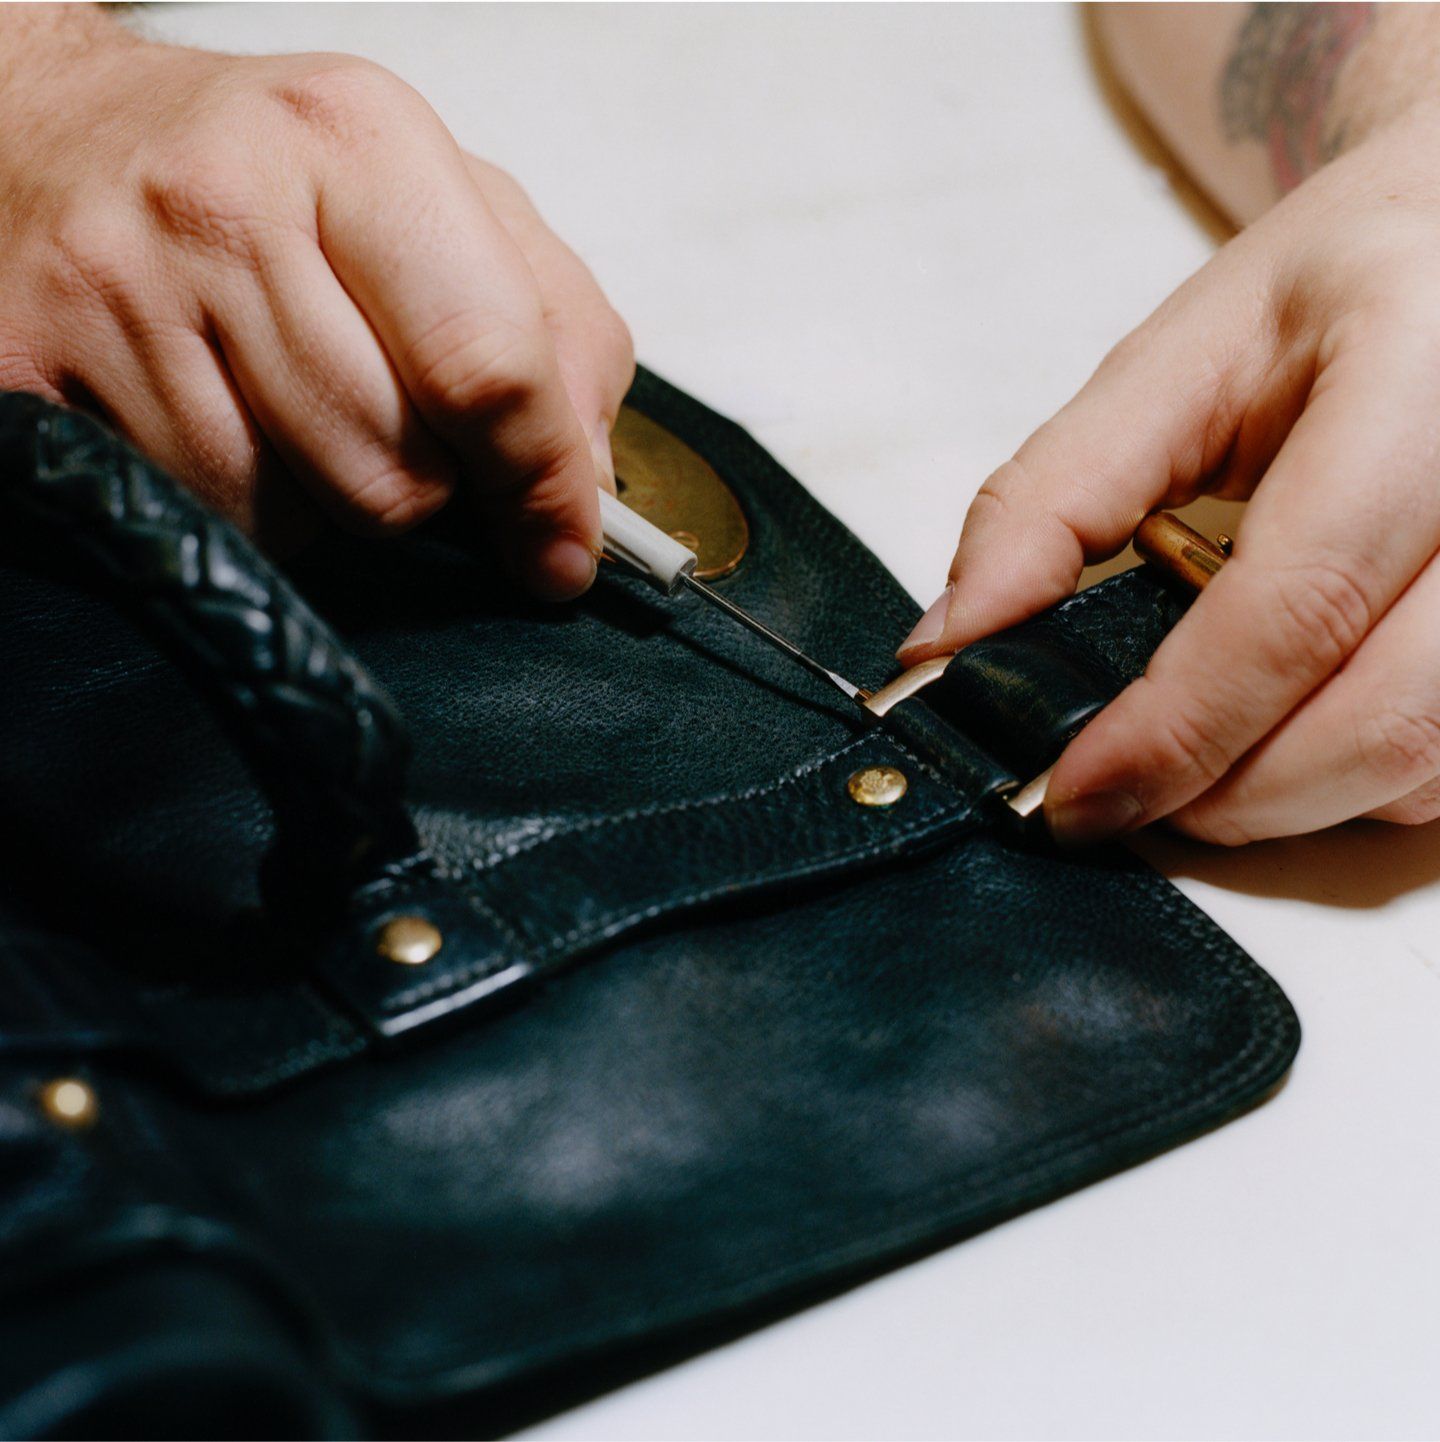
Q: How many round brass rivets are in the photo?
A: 3